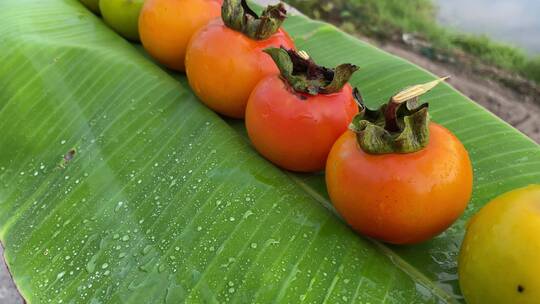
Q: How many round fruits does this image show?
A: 7